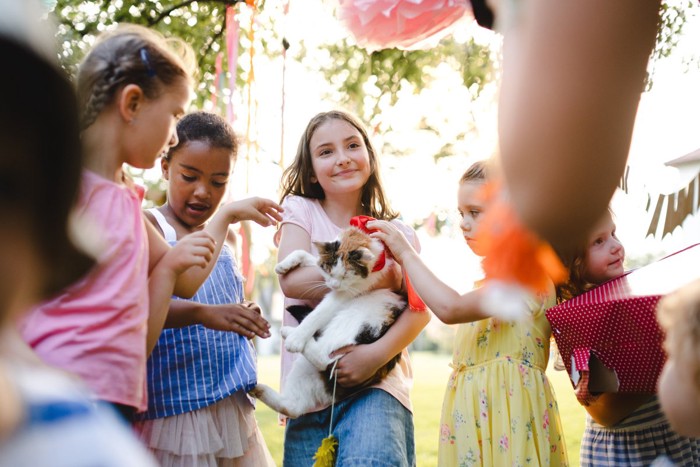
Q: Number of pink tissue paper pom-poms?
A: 1